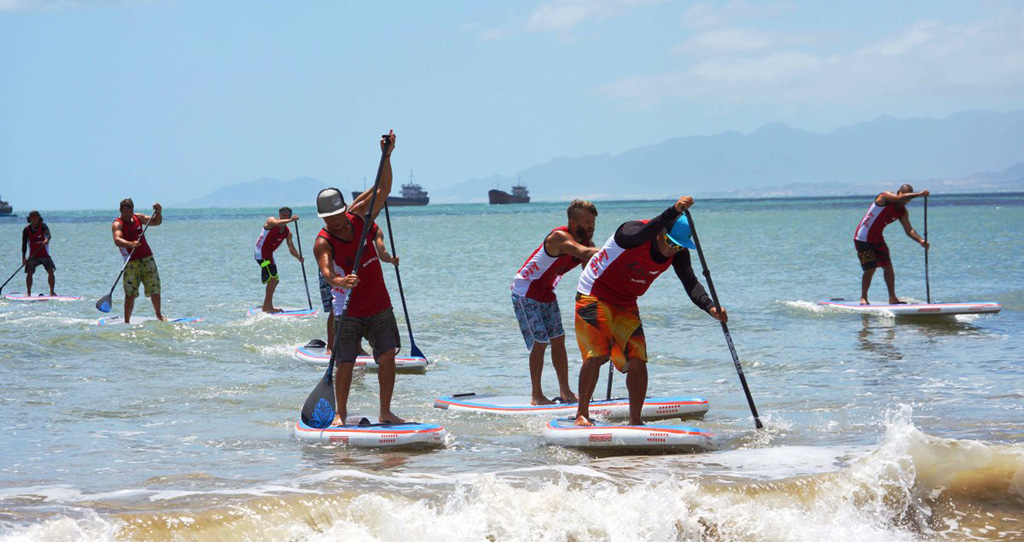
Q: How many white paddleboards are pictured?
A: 8